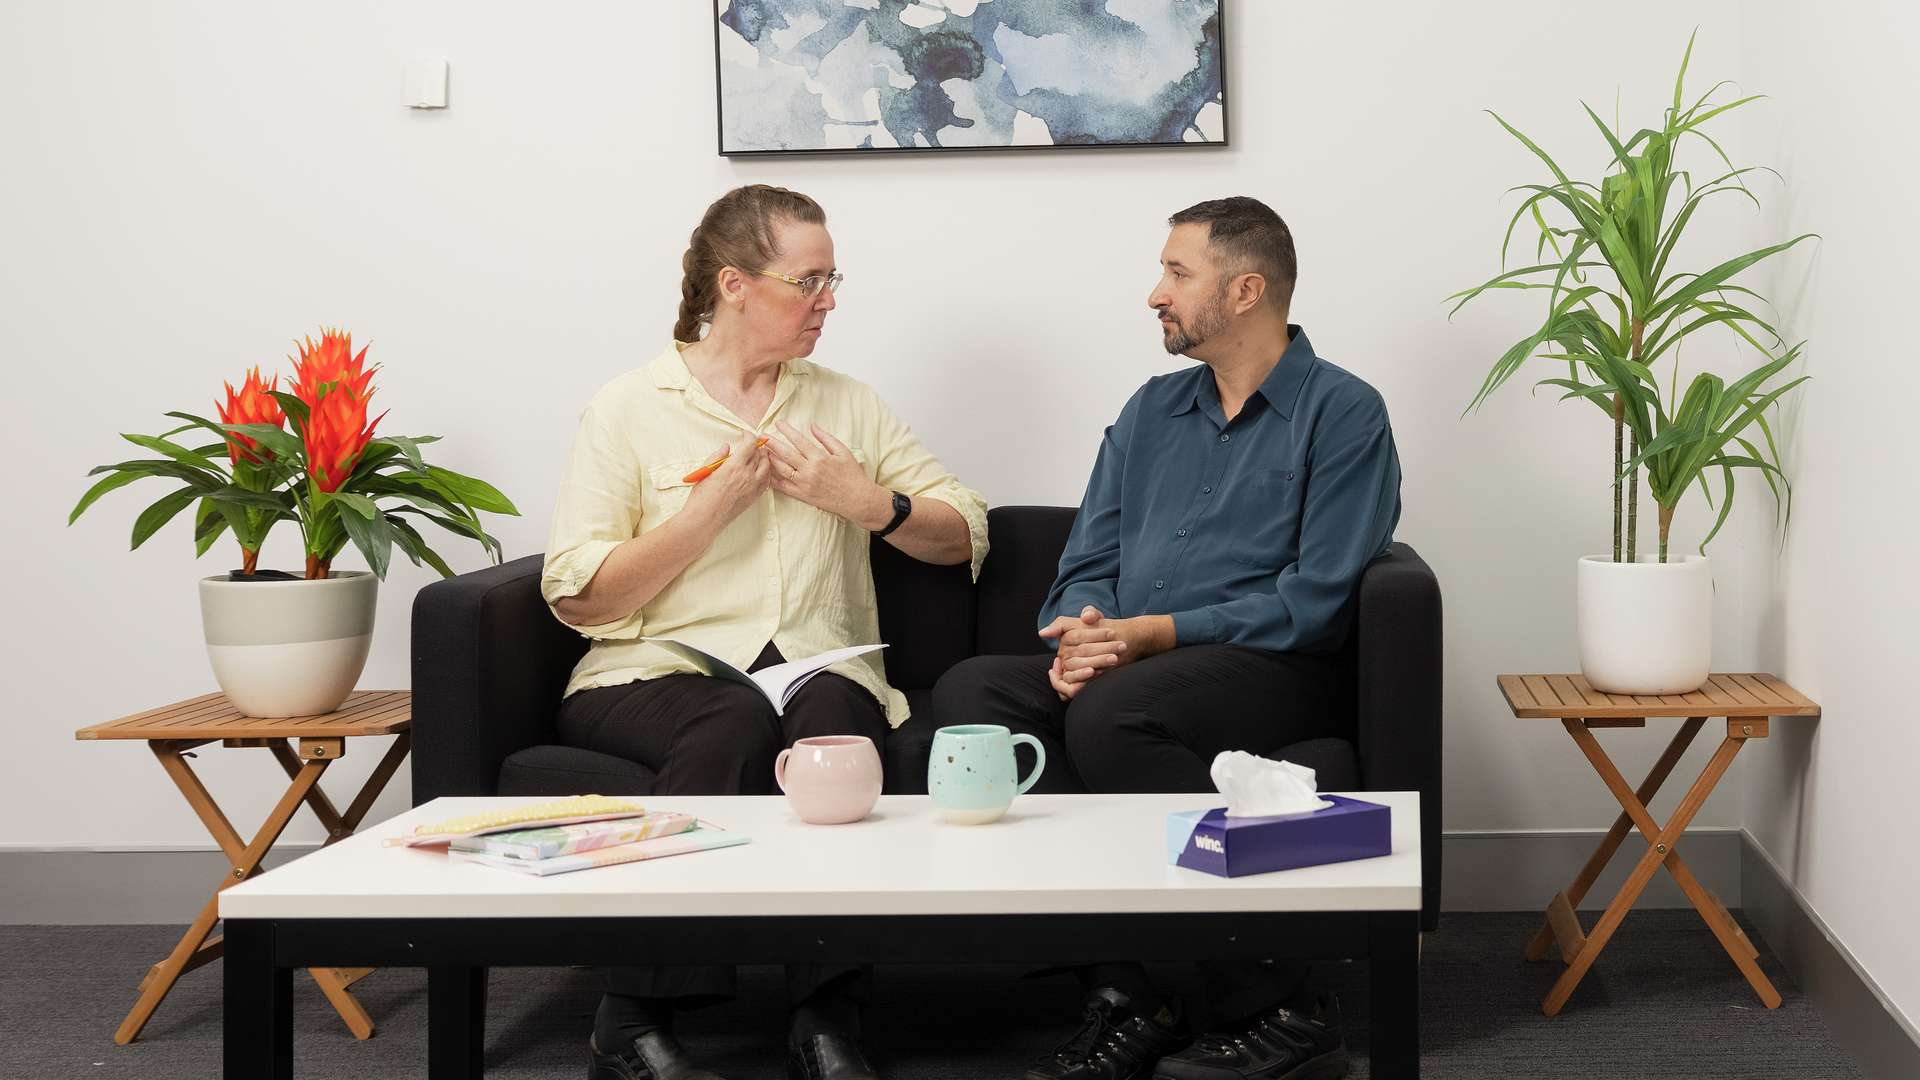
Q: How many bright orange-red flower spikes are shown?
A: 3